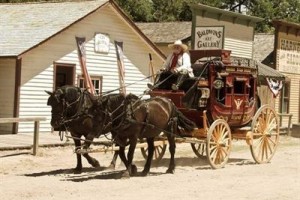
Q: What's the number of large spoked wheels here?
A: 4